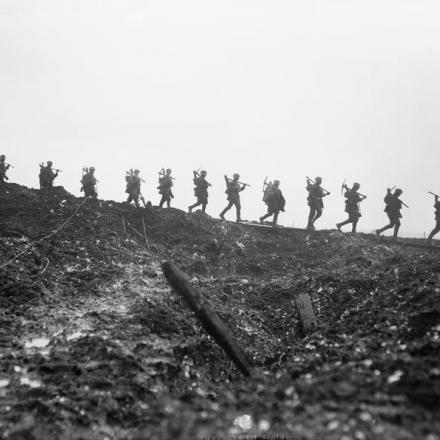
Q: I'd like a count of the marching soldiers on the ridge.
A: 12